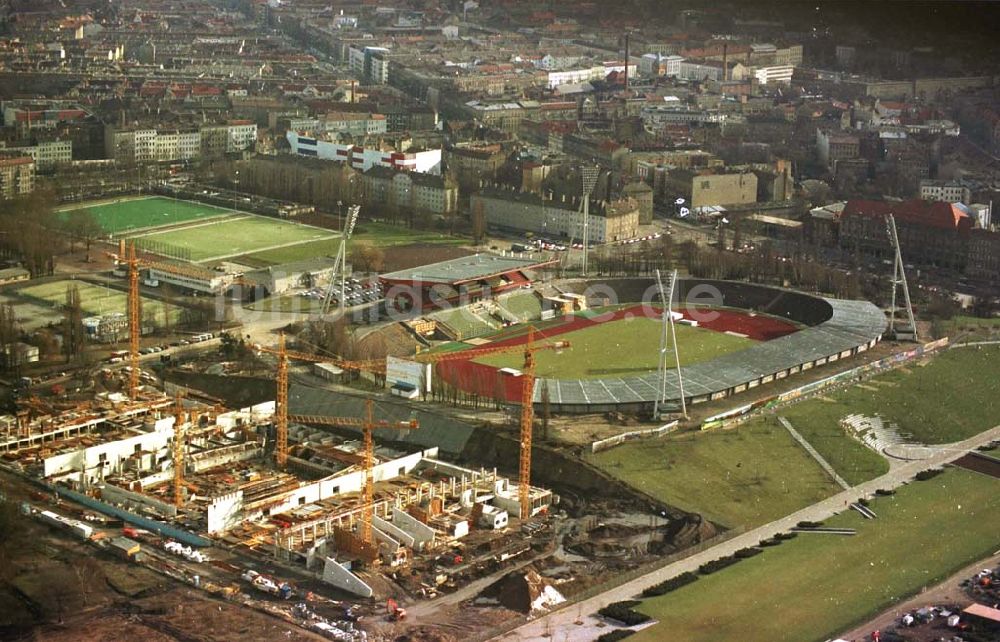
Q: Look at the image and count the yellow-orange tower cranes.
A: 5